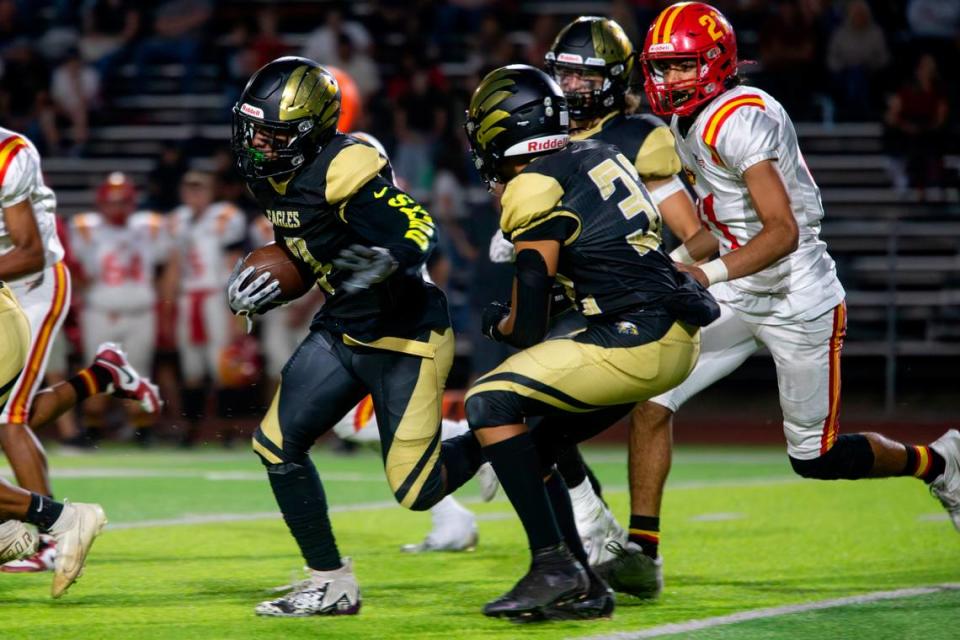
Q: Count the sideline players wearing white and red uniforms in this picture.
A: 3